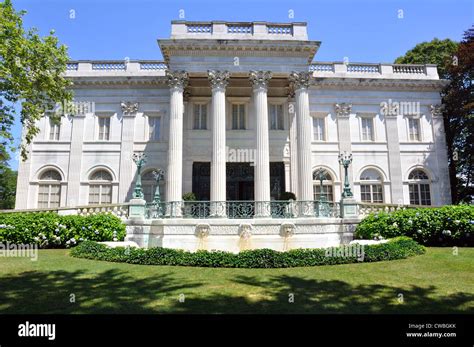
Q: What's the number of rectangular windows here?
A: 9